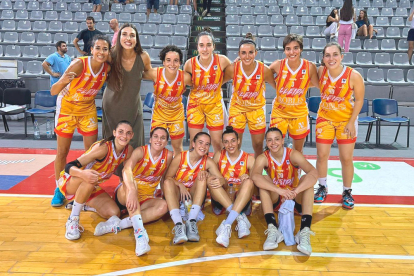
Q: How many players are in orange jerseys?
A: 11